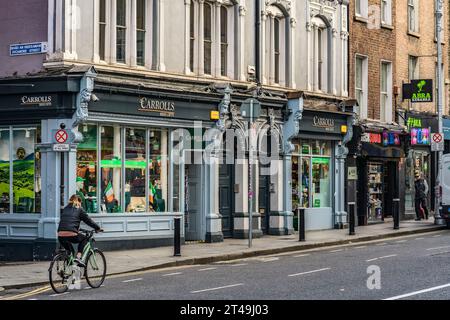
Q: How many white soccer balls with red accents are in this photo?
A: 0